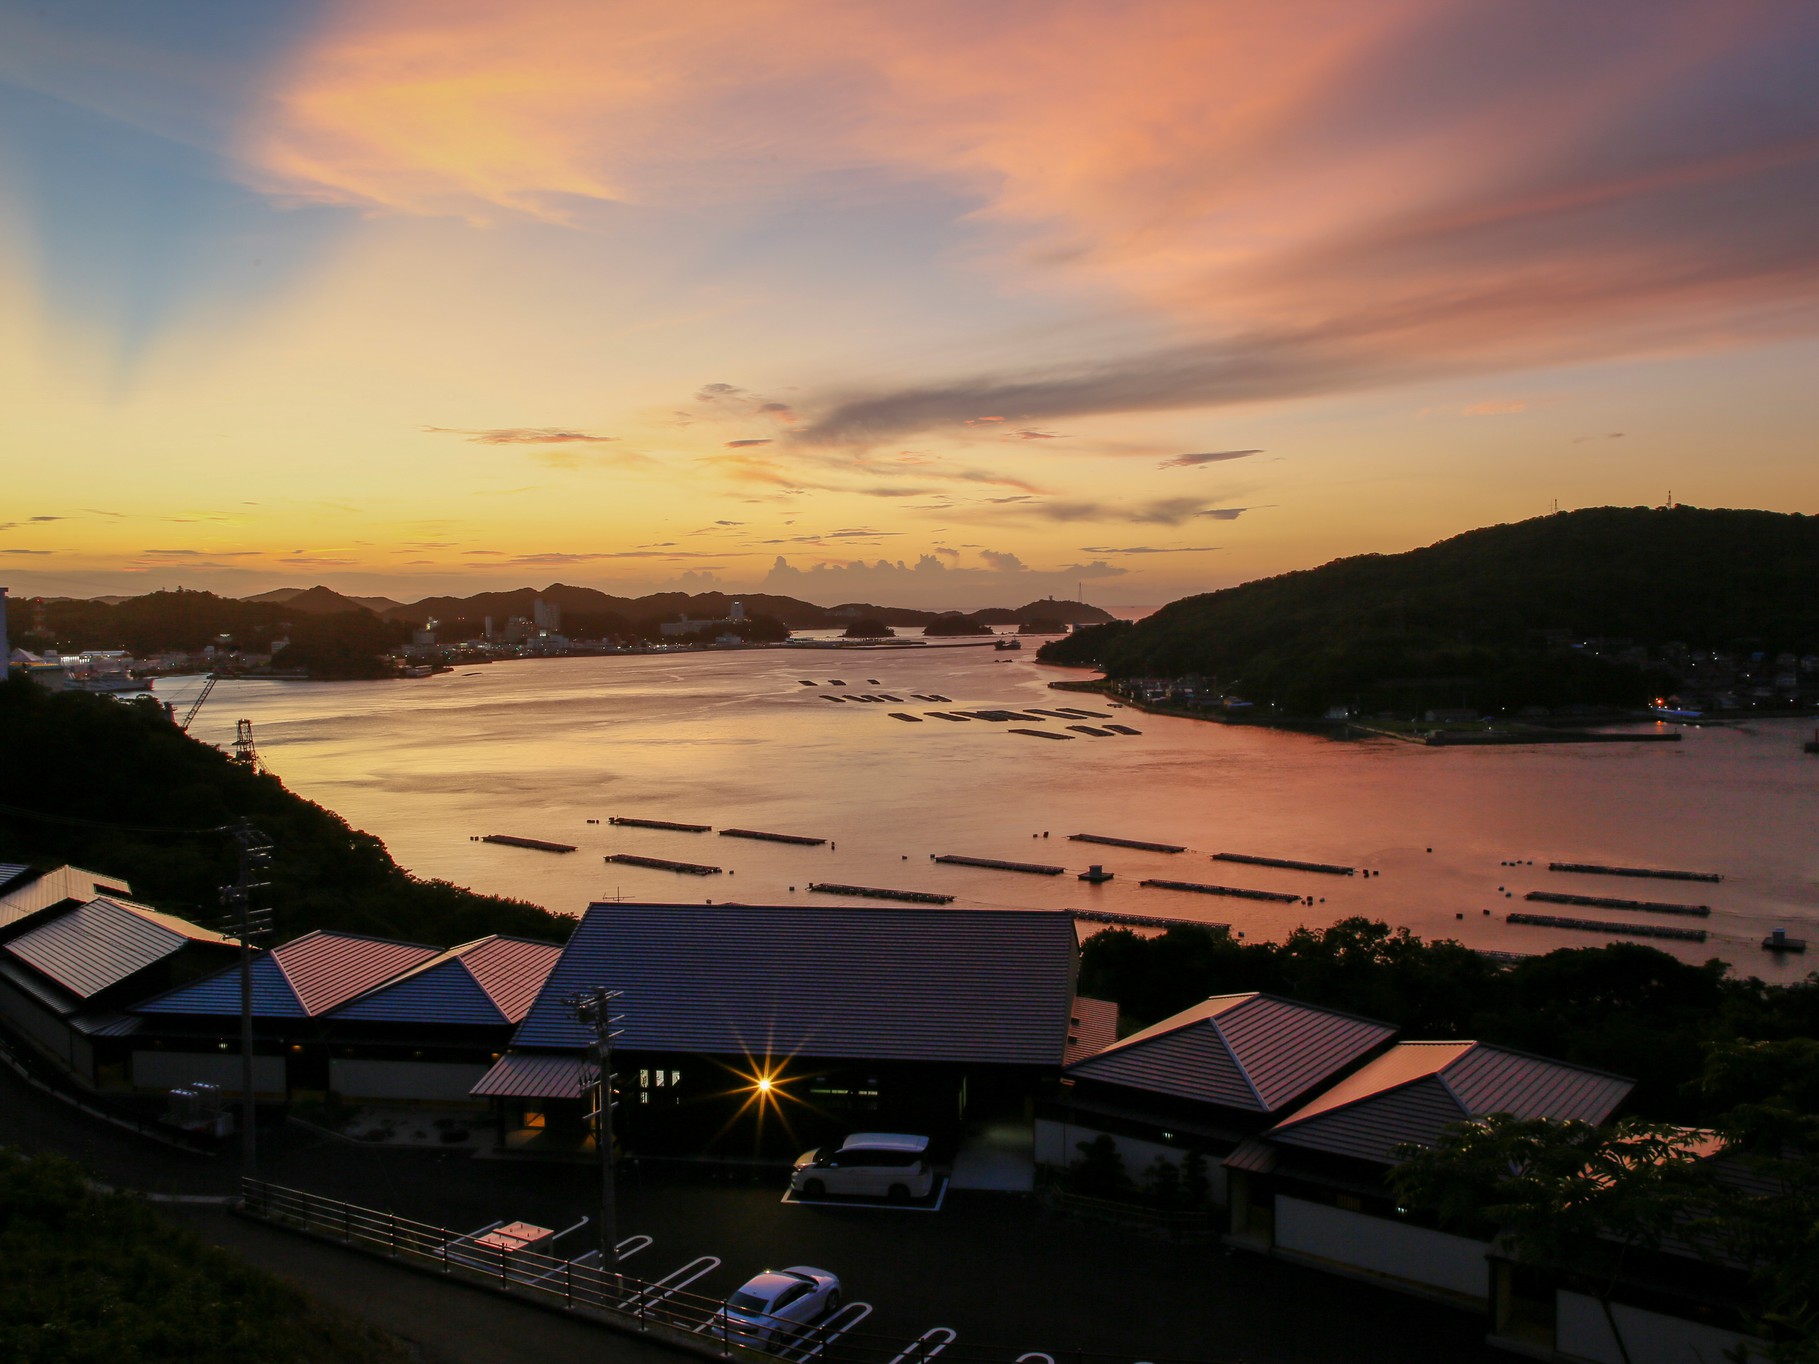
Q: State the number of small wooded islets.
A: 3